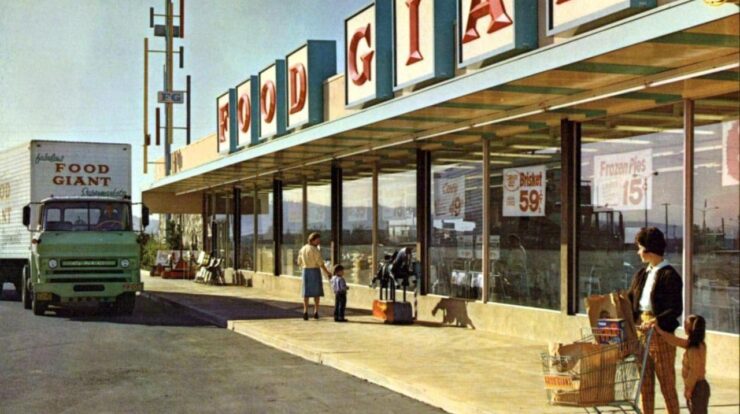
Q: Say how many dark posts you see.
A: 5